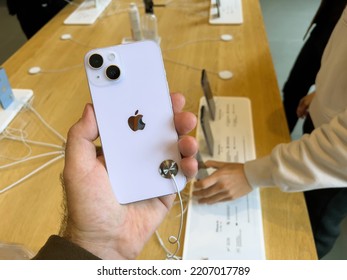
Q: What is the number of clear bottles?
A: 1